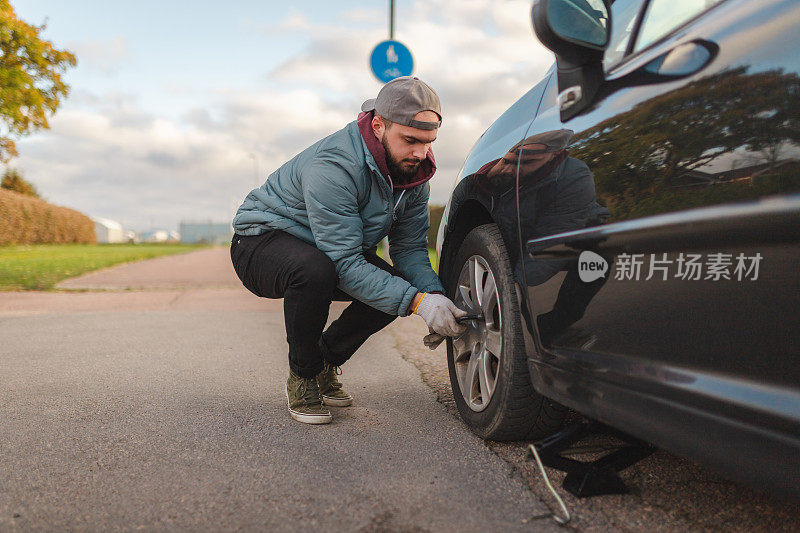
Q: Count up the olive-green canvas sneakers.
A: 2